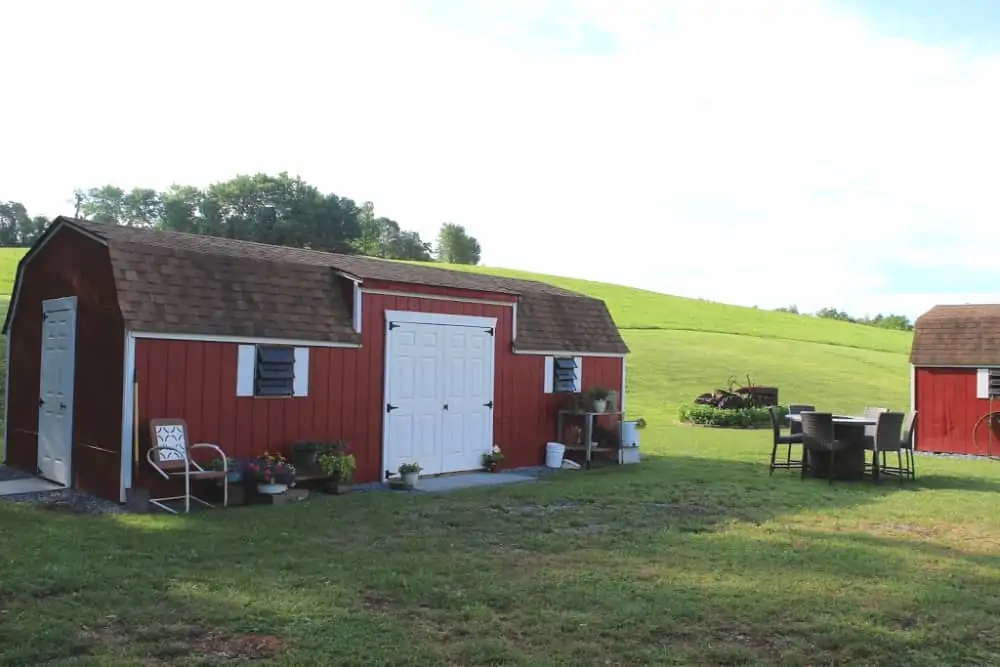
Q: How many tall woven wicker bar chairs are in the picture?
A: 6